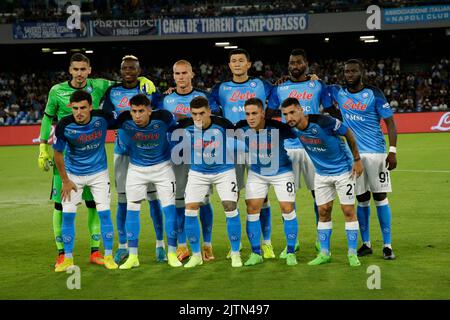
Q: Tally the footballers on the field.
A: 11